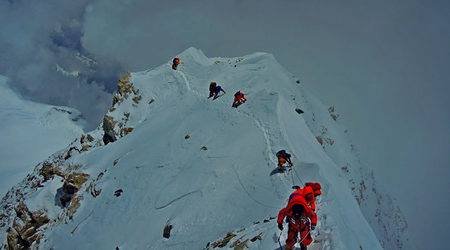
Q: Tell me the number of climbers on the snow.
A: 6